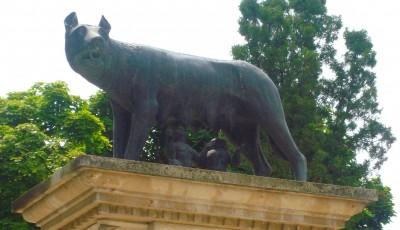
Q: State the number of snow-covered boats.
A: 0